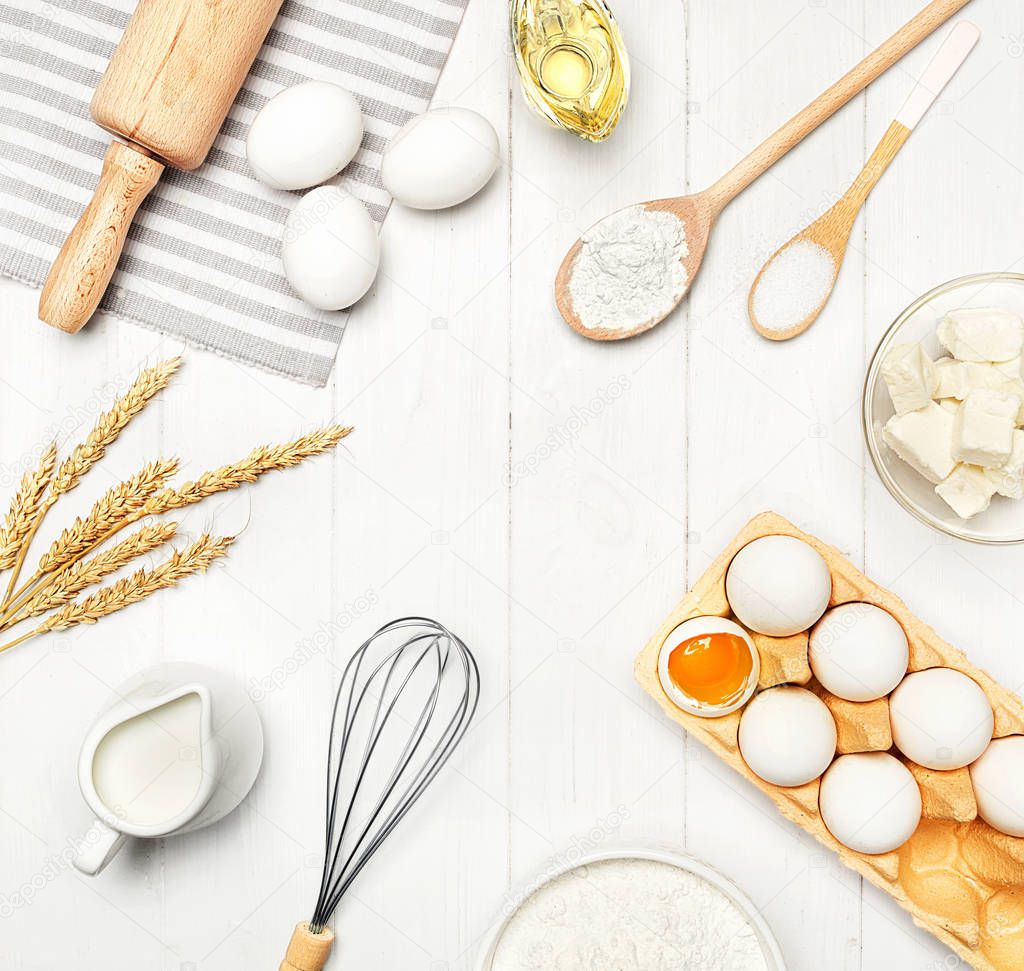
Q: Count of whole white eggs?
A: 9